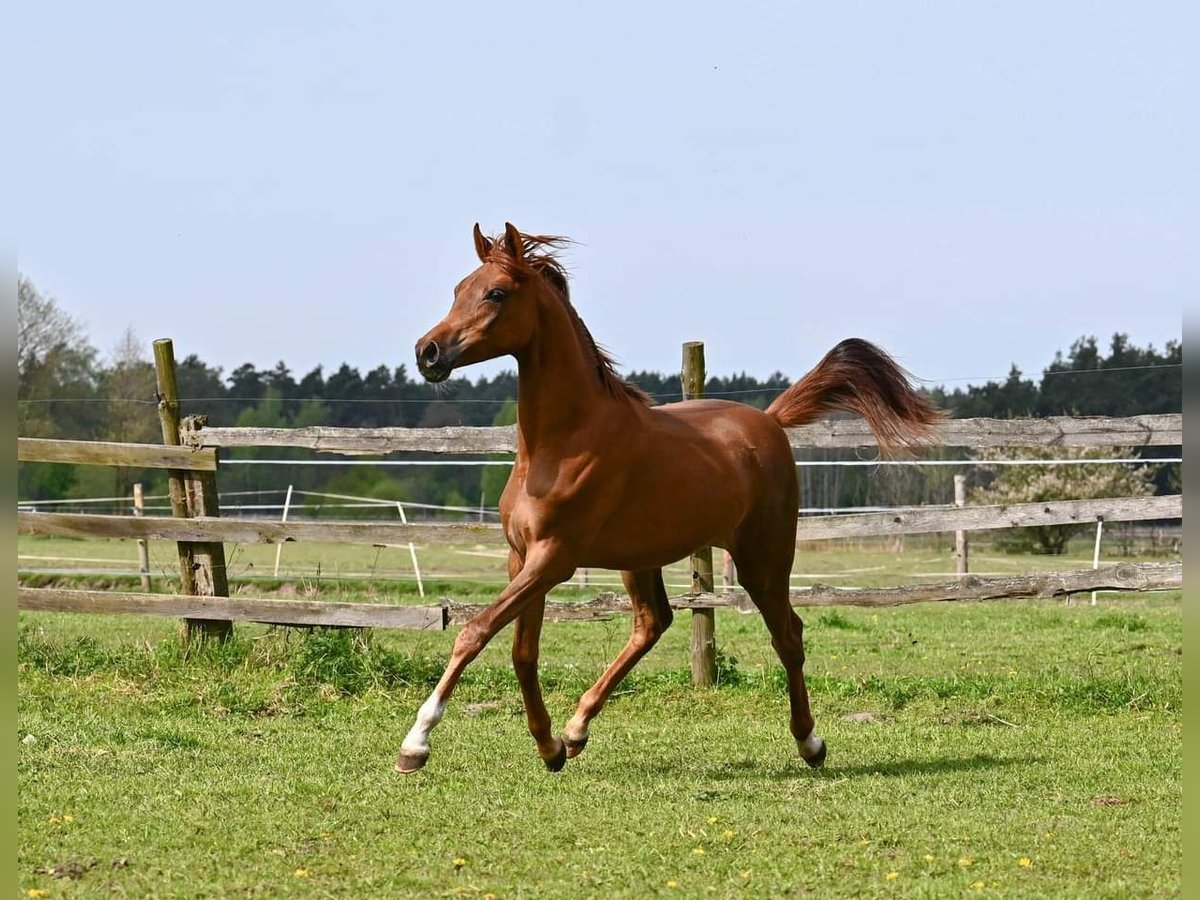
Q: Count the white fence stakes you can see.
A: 3